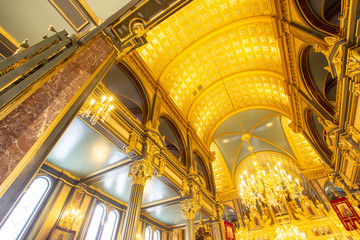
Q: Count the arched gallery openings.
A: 6